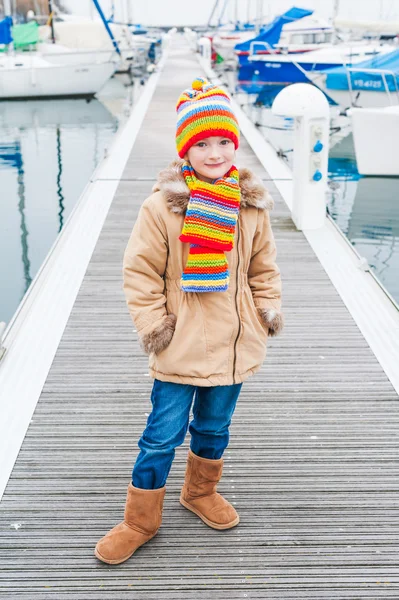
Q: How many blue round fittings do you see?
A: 2